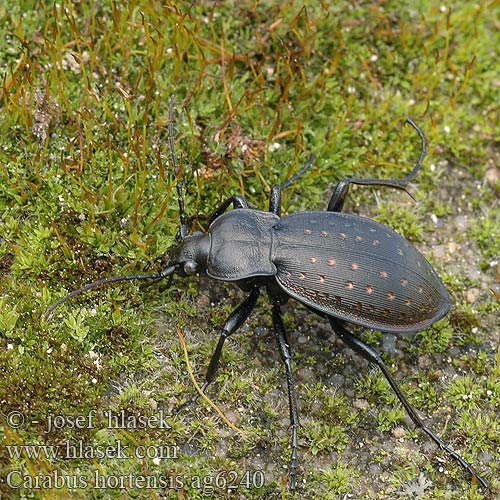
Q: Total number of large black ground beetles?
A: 1